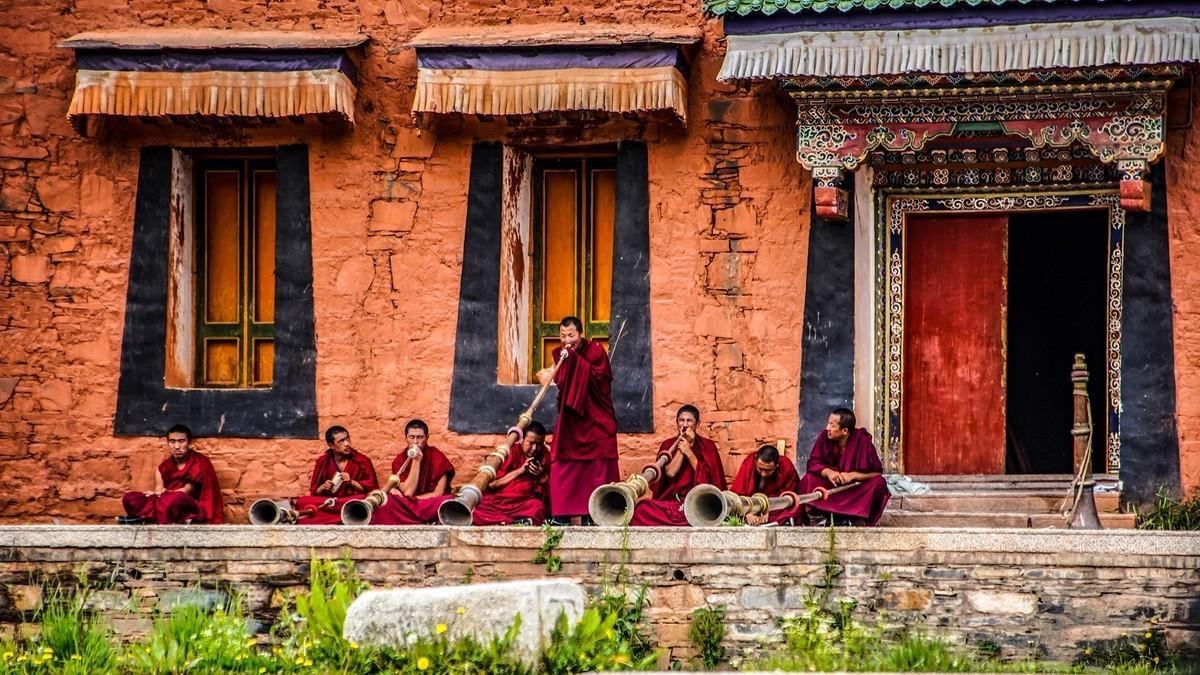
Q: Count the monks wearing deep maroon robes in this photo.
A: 8